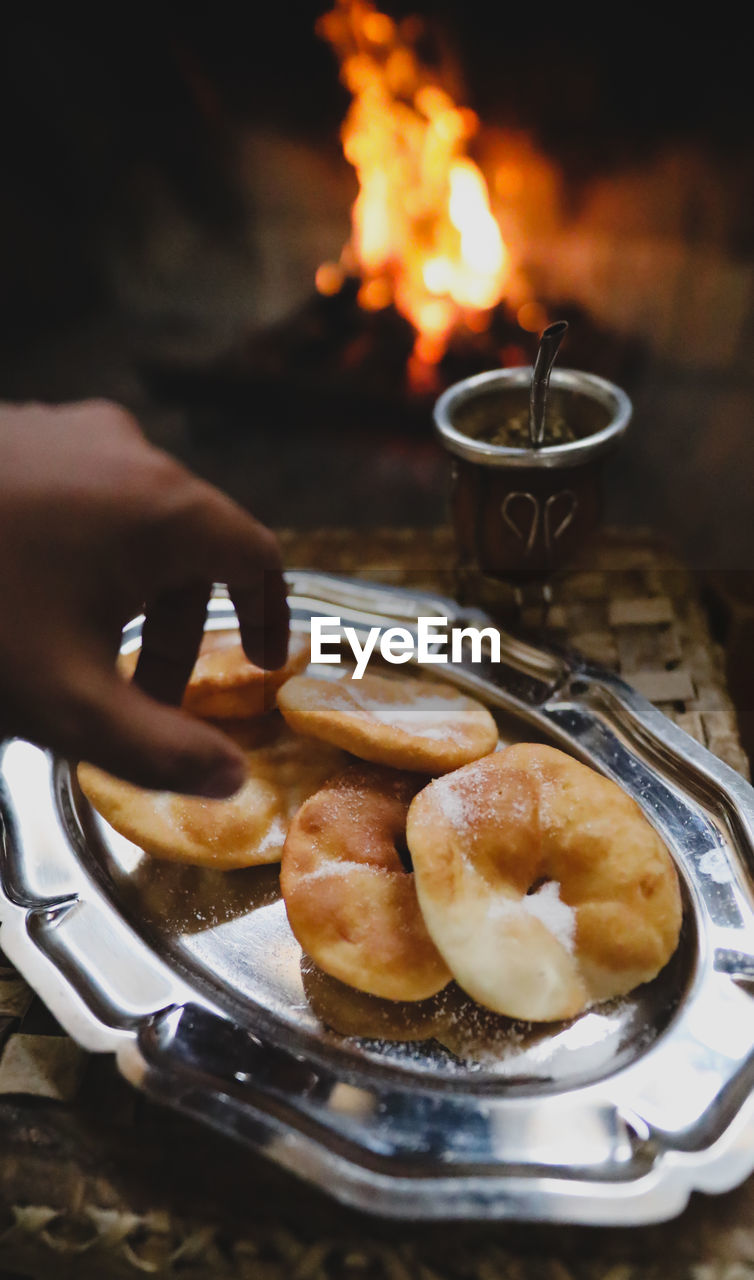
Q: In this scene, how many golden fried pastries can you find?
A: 5